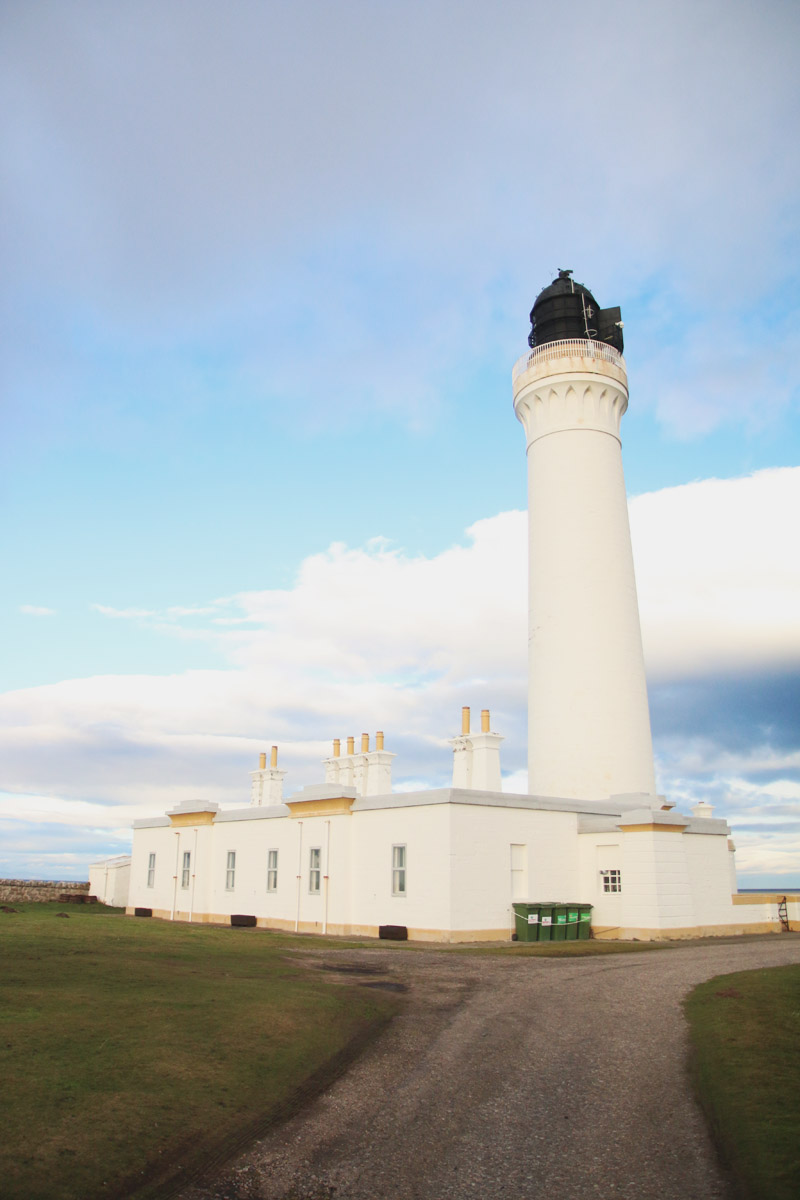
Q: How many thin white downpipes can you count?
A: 4